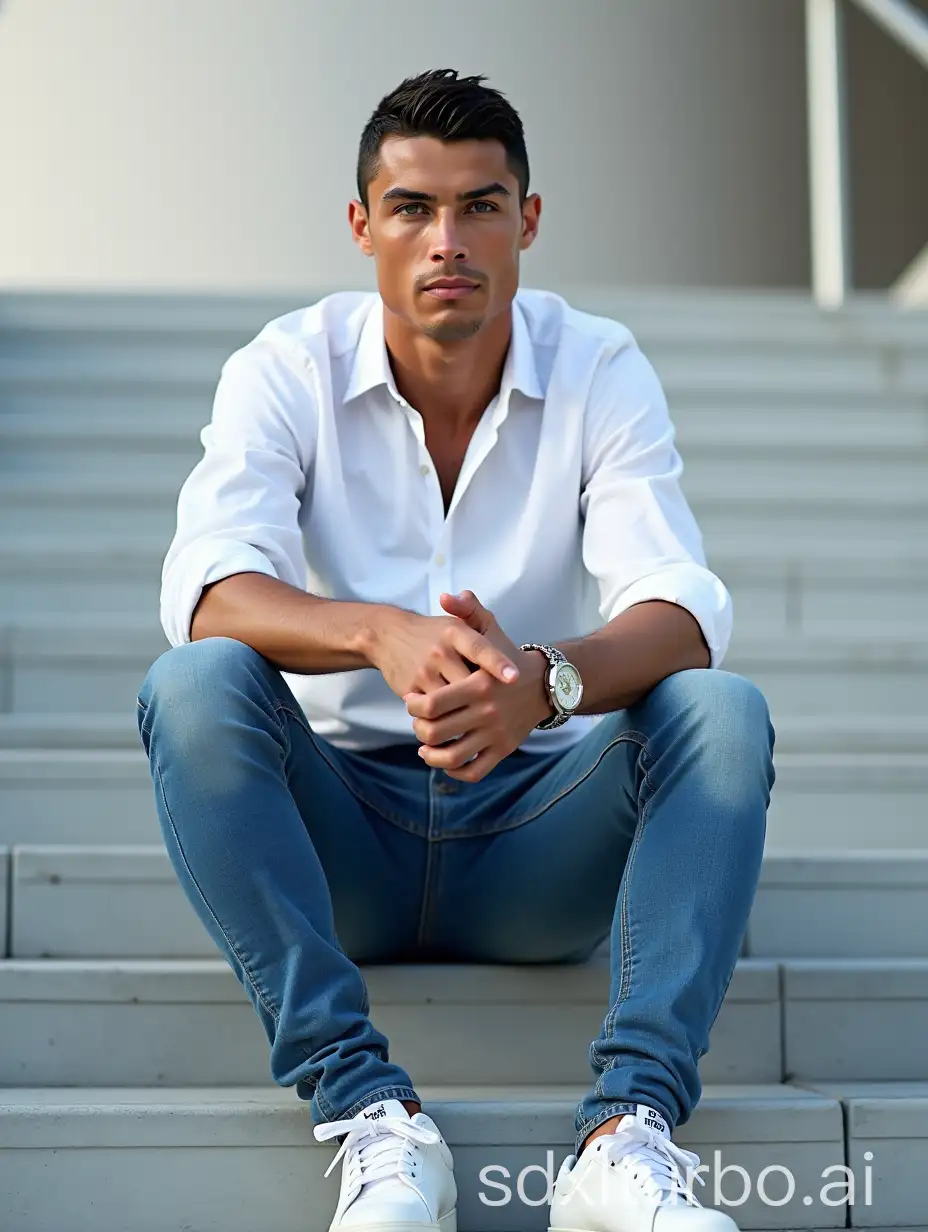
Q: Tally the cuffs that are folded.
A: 2